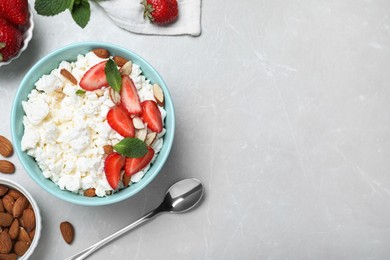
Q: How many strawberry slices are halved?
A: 6